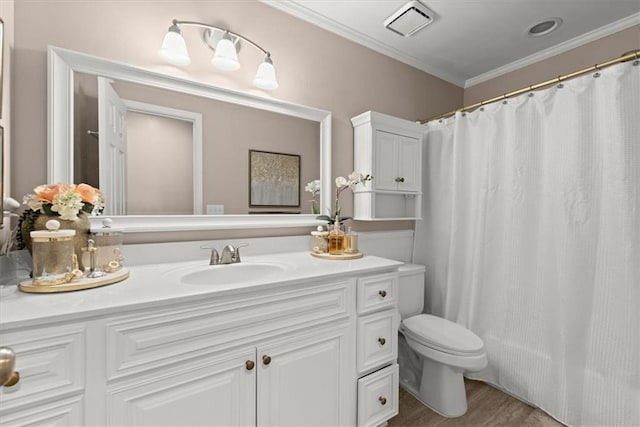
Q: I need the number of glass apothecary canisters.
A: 3